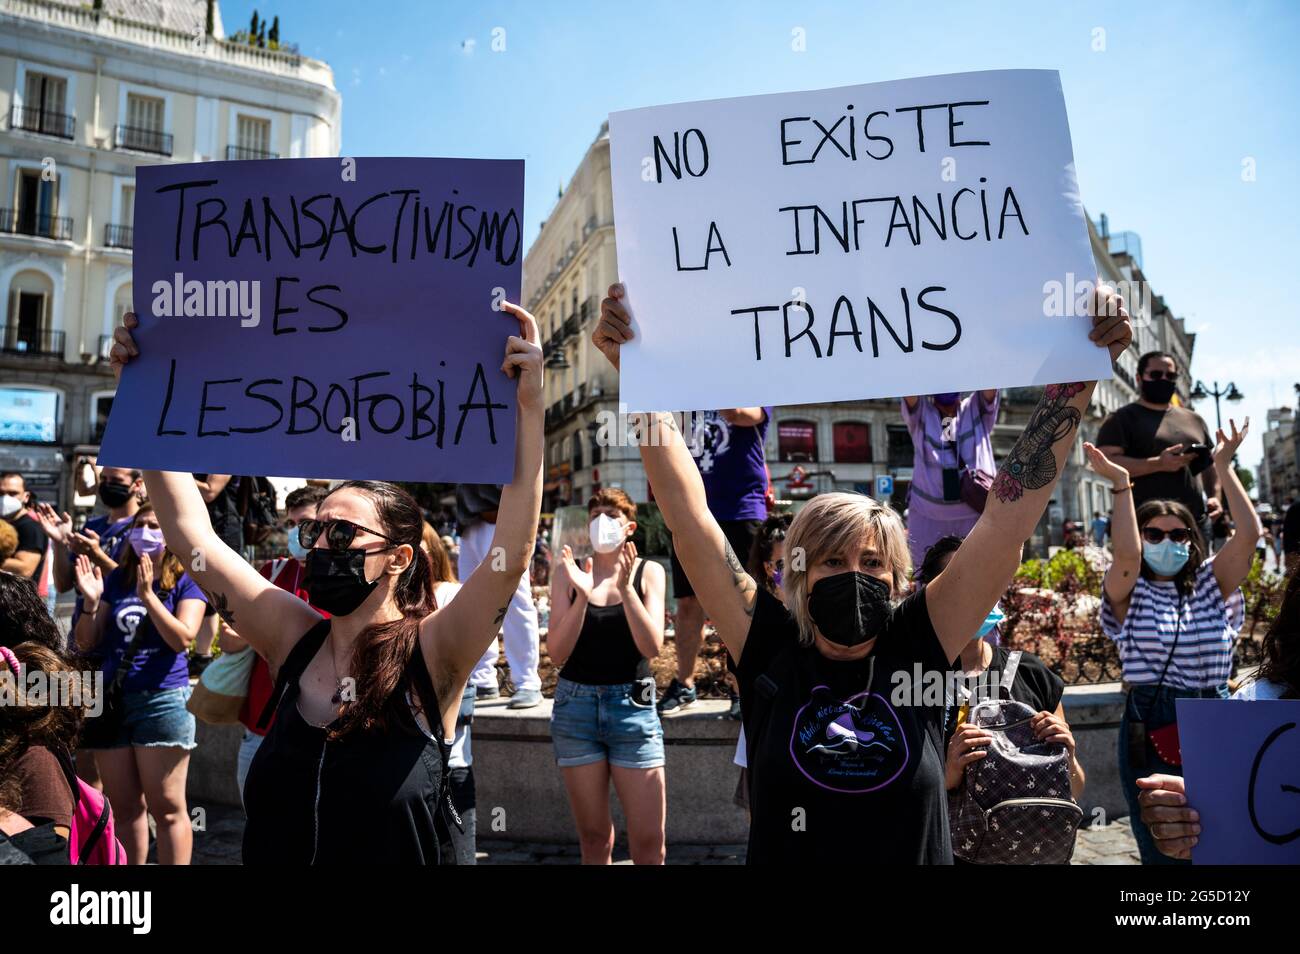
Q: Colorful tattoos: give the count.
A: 1